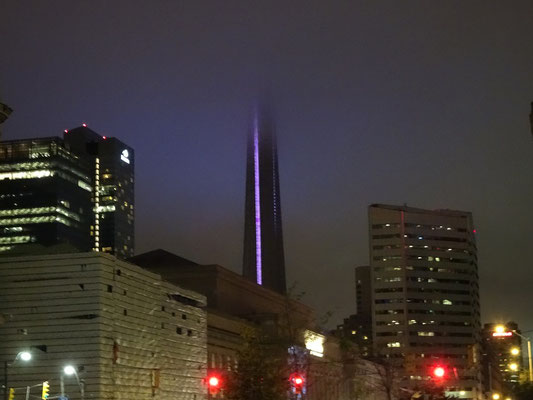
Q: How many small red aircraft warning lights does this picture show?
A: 3